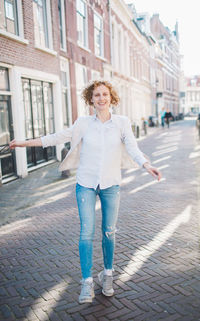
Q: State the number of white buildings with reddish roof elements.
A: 1